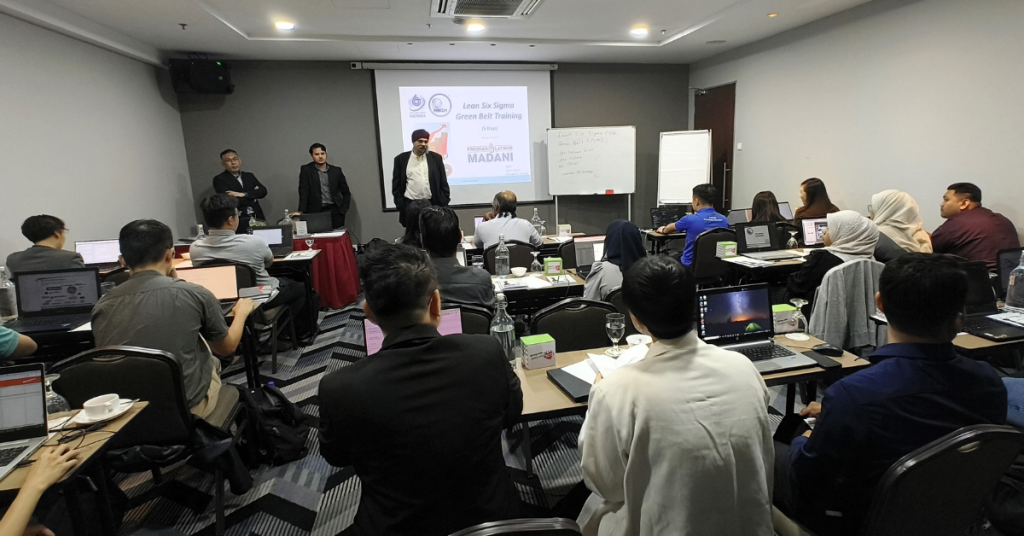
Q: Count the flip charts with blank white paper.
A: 1